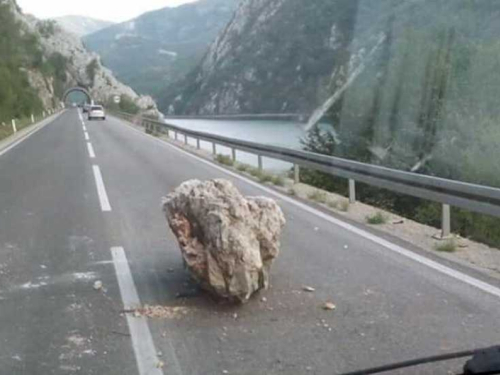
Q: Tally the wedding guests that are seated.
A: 0